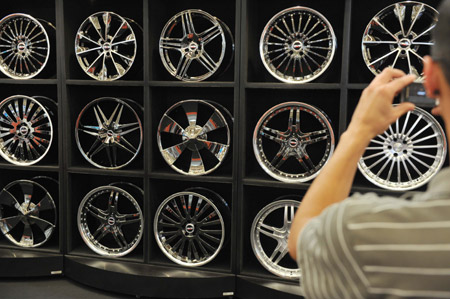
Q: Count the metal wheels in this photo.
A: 14